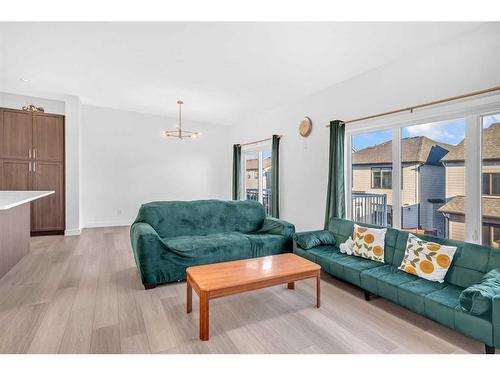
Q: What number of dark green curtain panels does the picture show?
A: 3